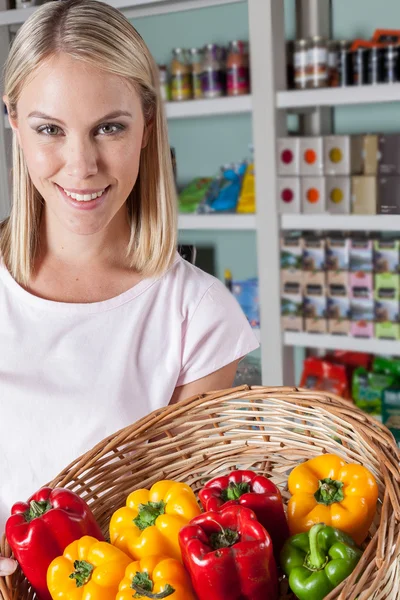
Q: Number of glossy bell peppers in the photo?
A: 8